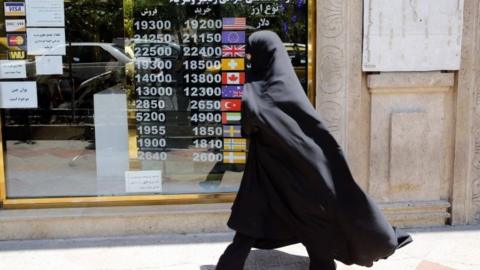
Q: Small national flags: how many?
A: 11